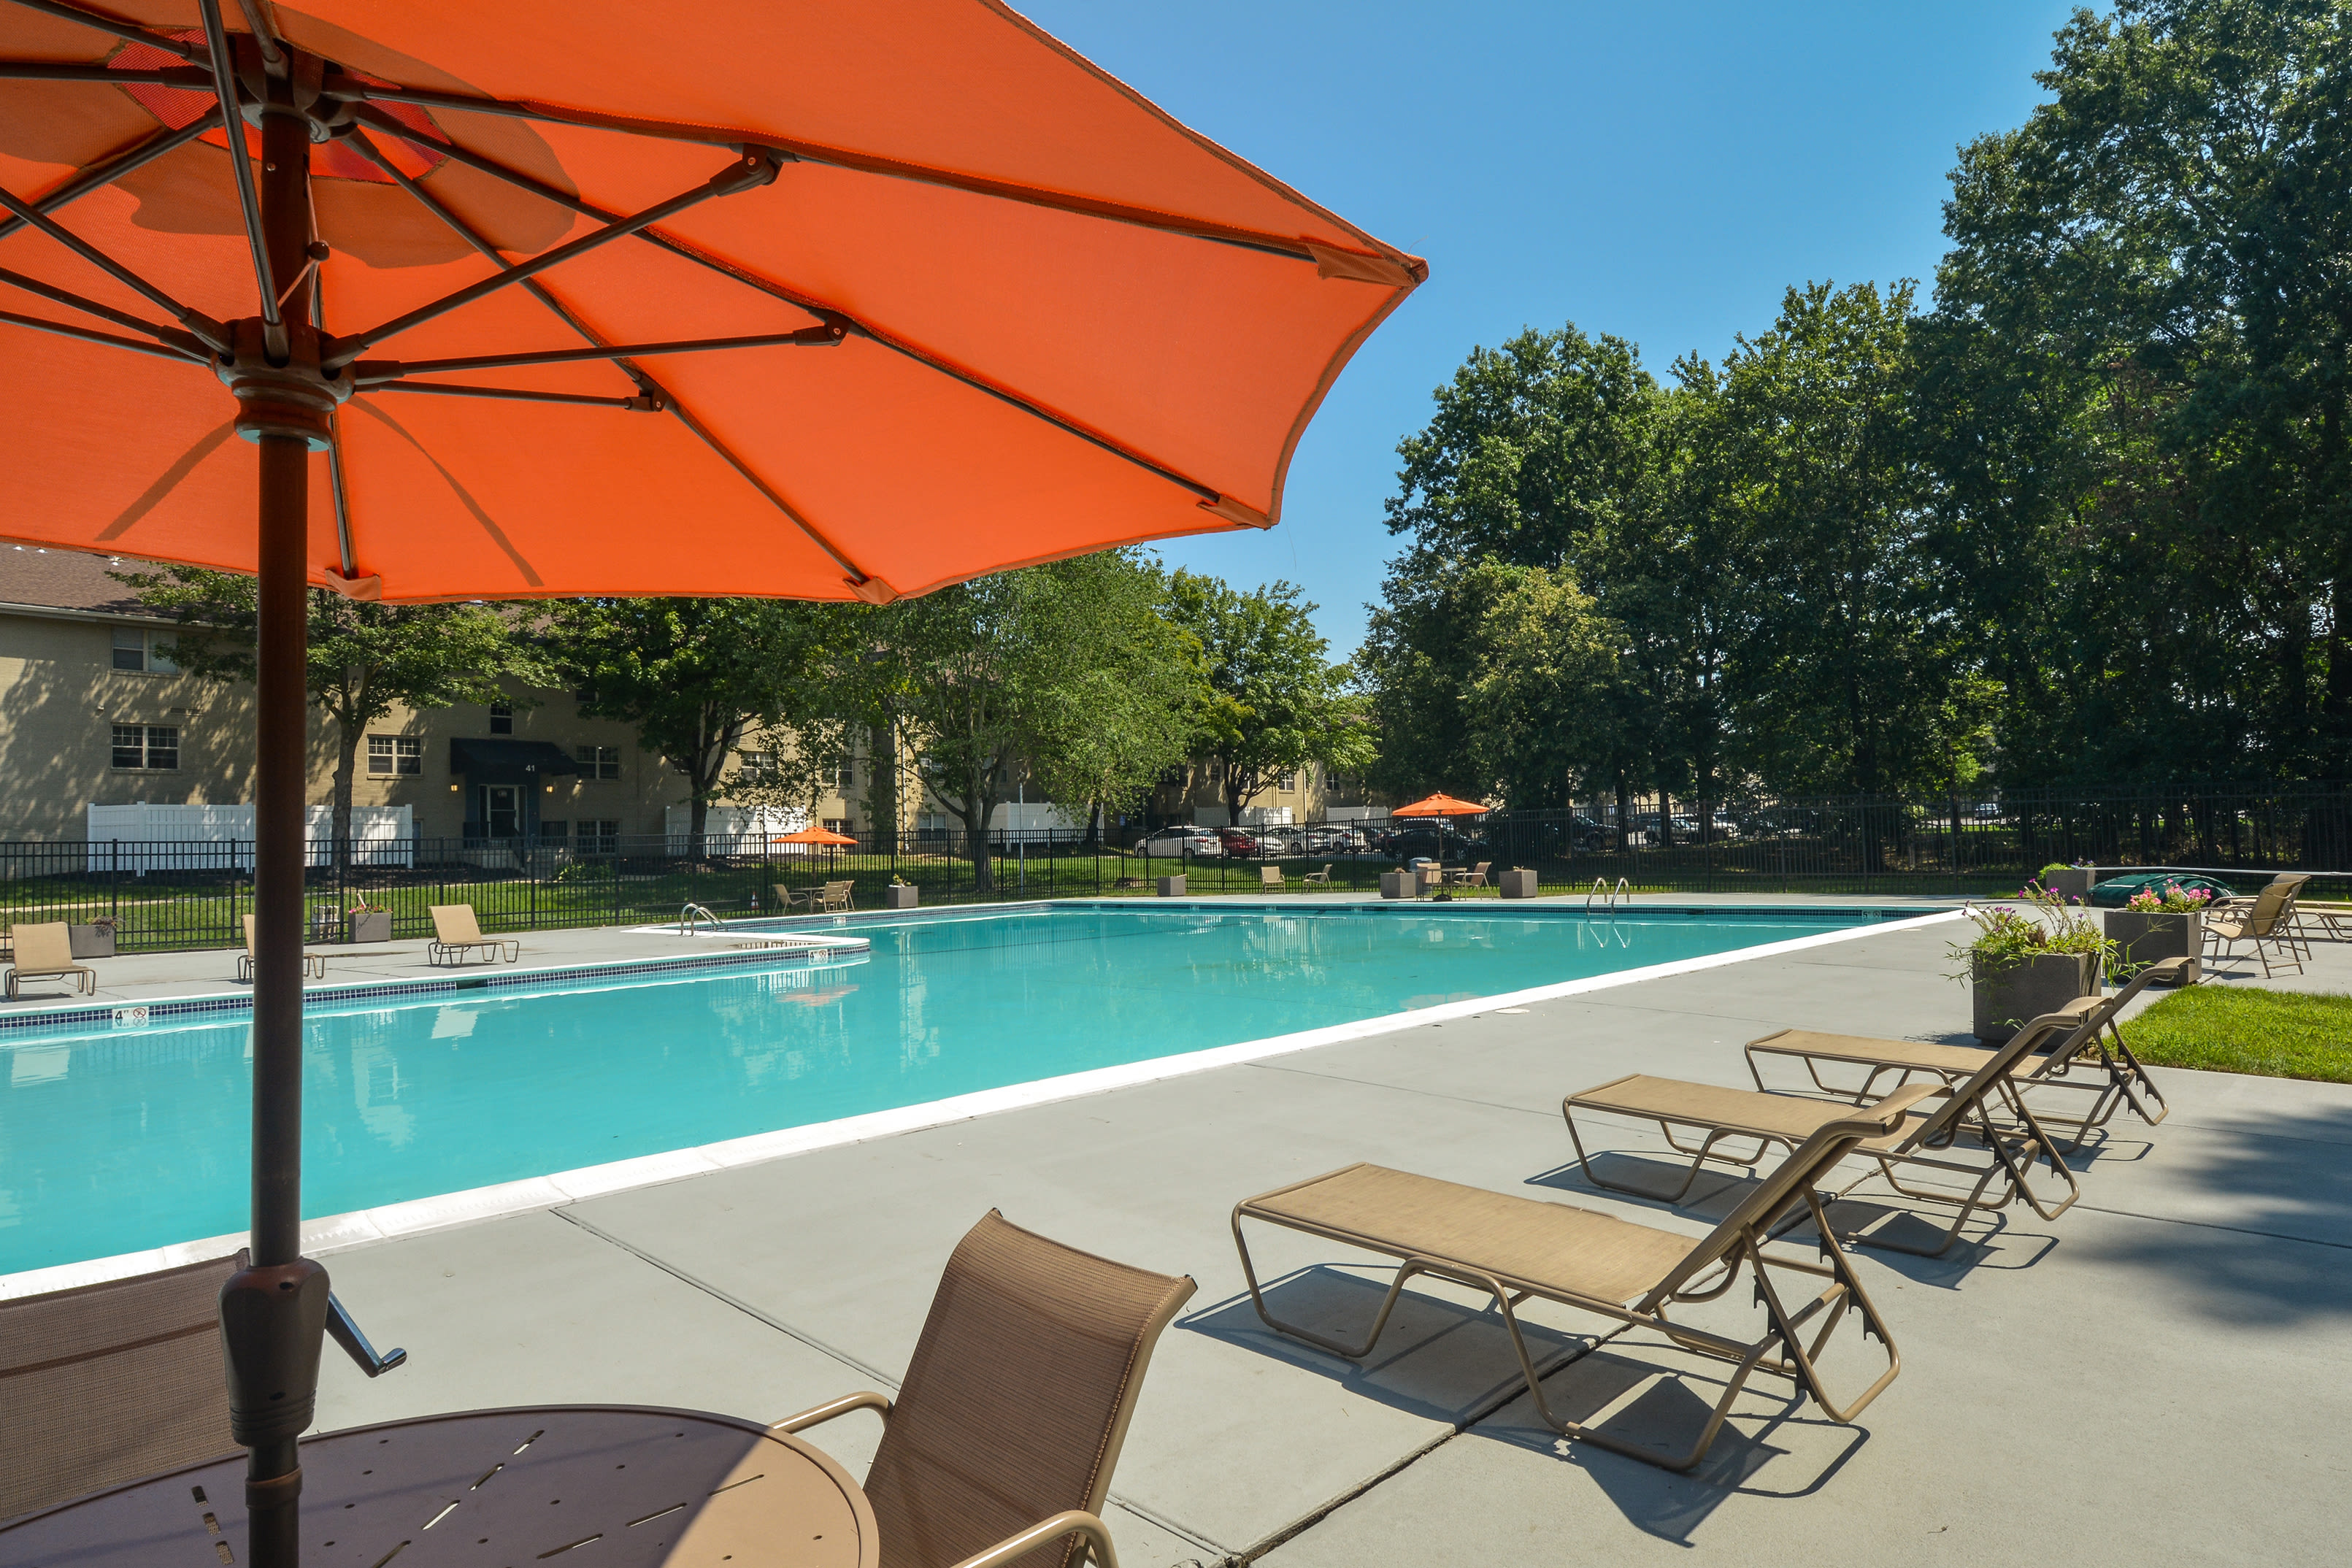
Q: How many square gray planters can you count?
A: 9